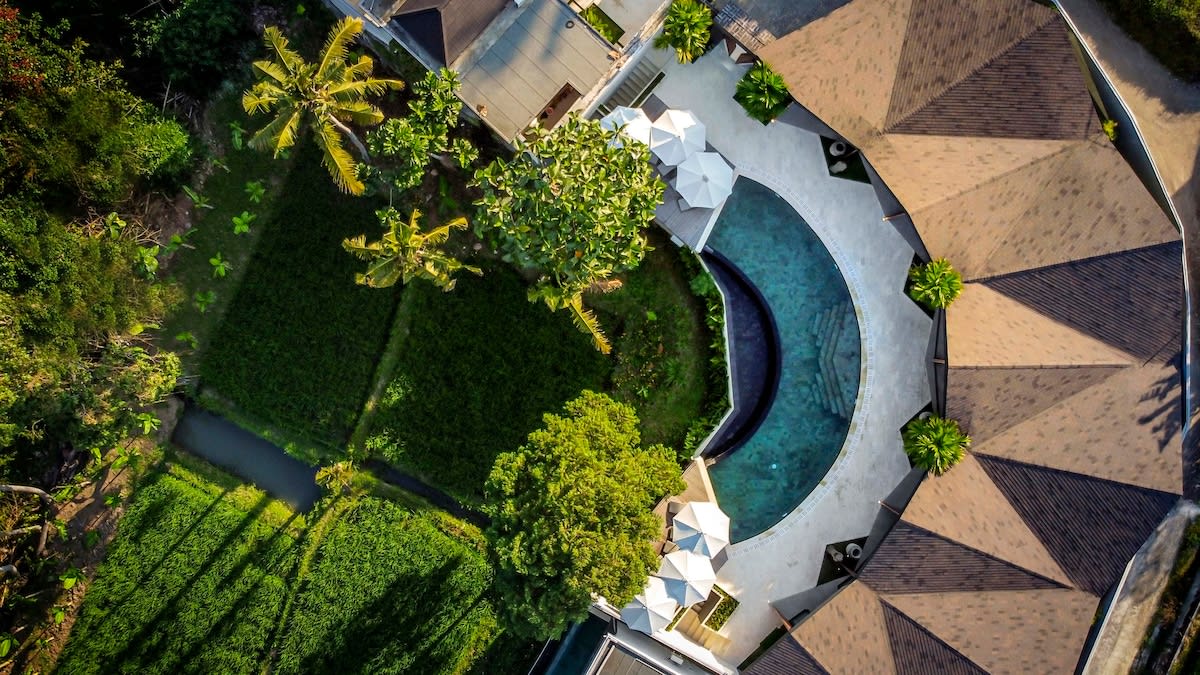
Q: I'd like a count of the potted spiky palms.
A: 4